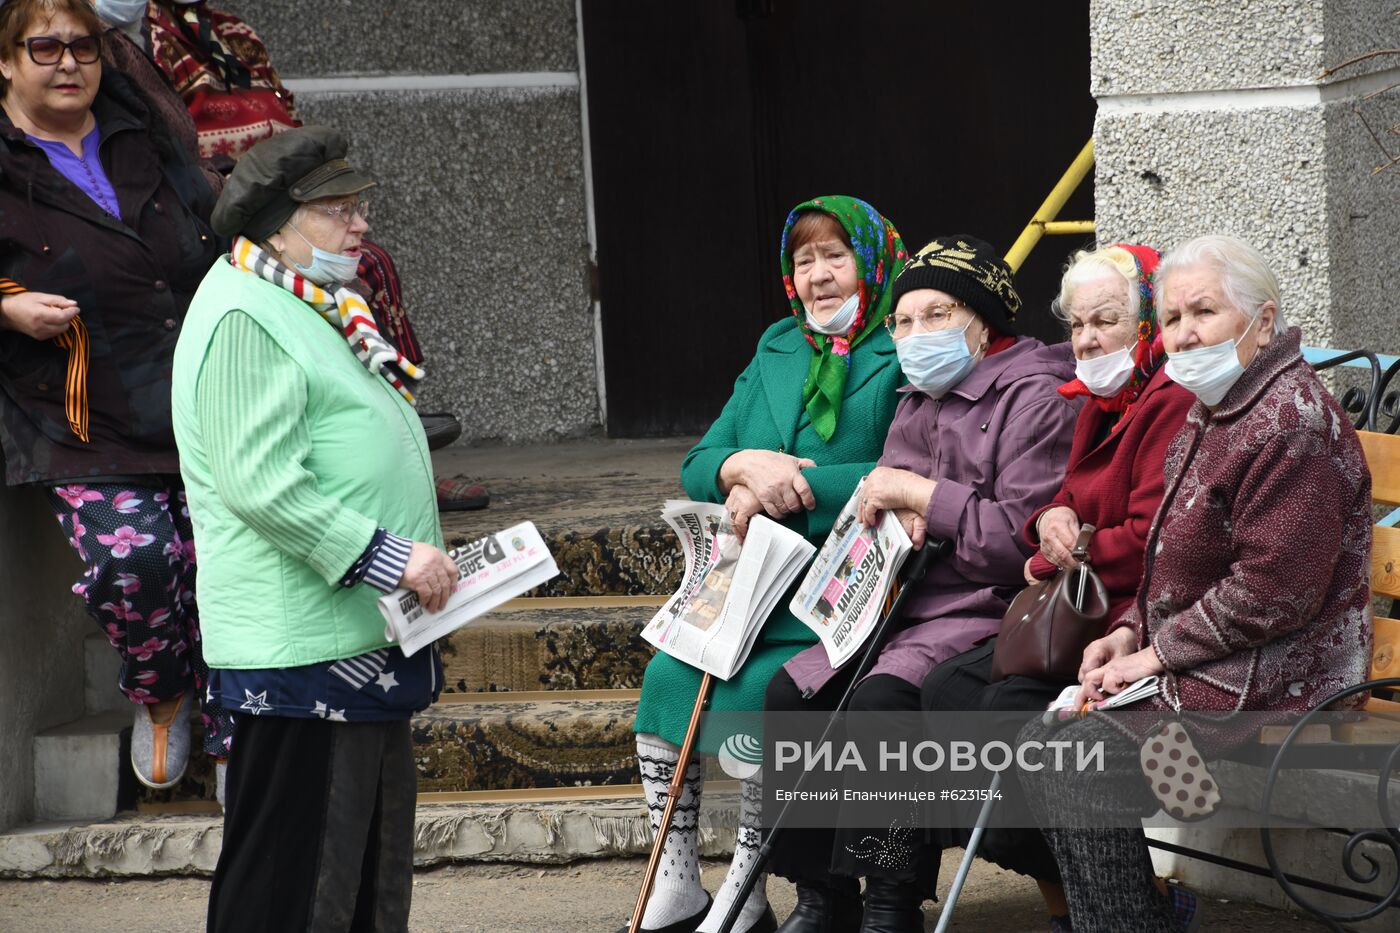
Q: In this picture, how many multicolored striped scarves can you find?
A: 1